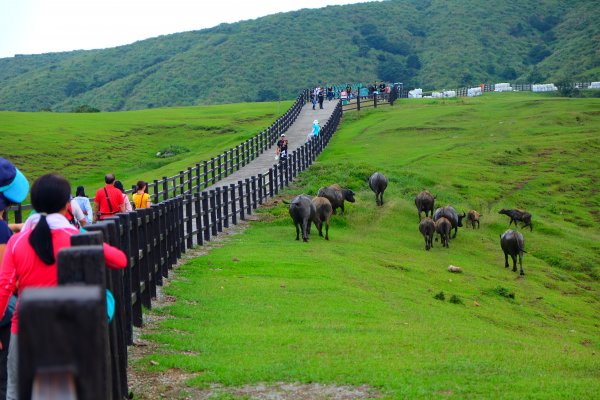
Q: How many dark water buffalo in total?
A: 11